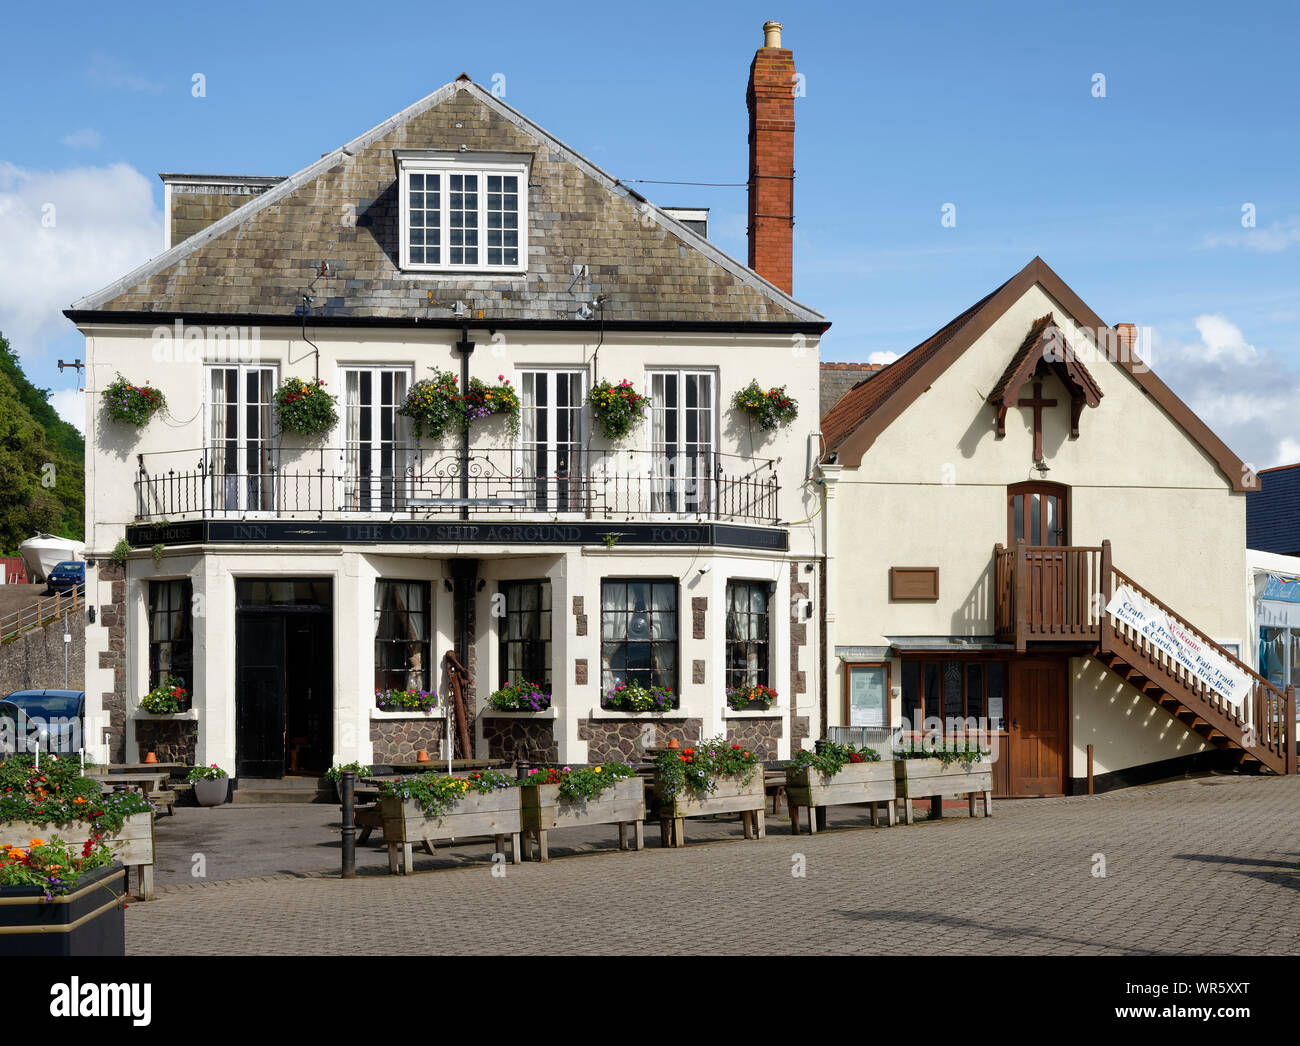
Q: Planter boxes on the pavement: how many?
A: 7